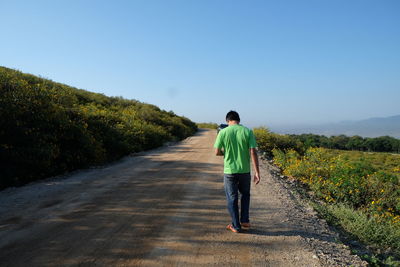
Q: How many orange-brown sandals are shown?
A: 2